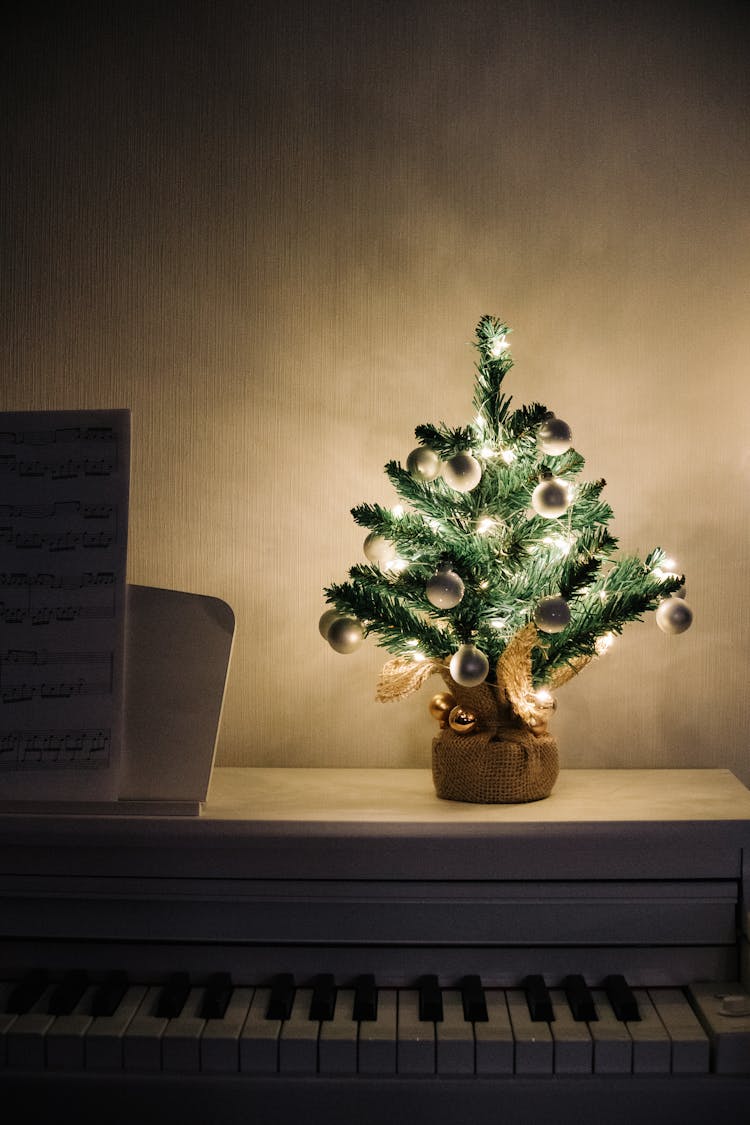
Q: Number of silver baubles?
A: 12